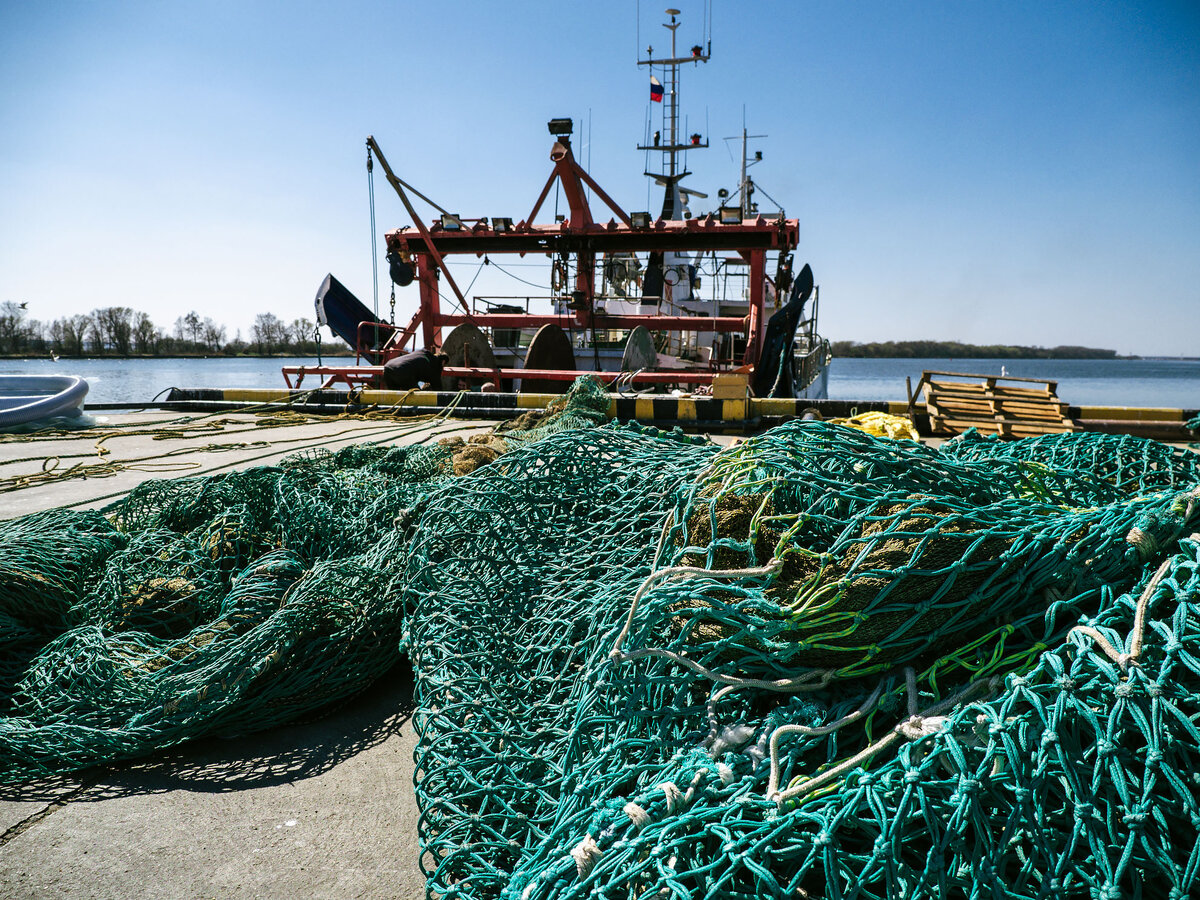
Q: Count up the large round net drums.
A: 3